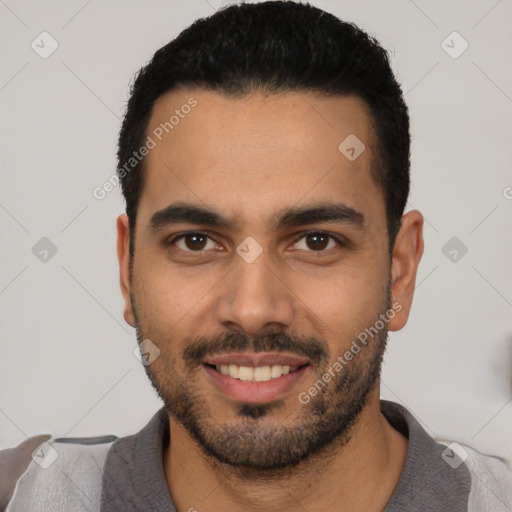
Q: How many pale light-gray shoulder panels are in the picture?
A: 2